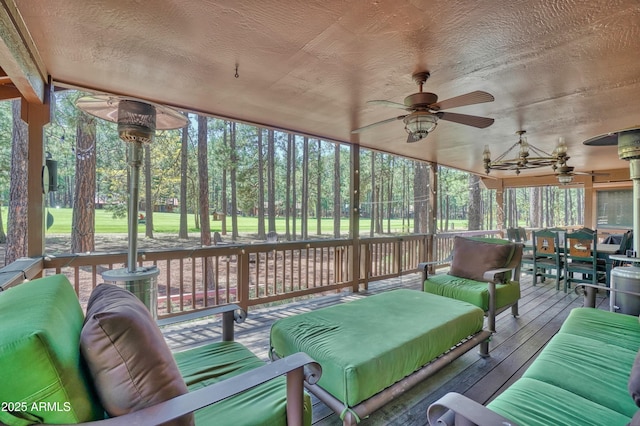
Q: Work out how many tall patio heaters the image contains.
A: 2